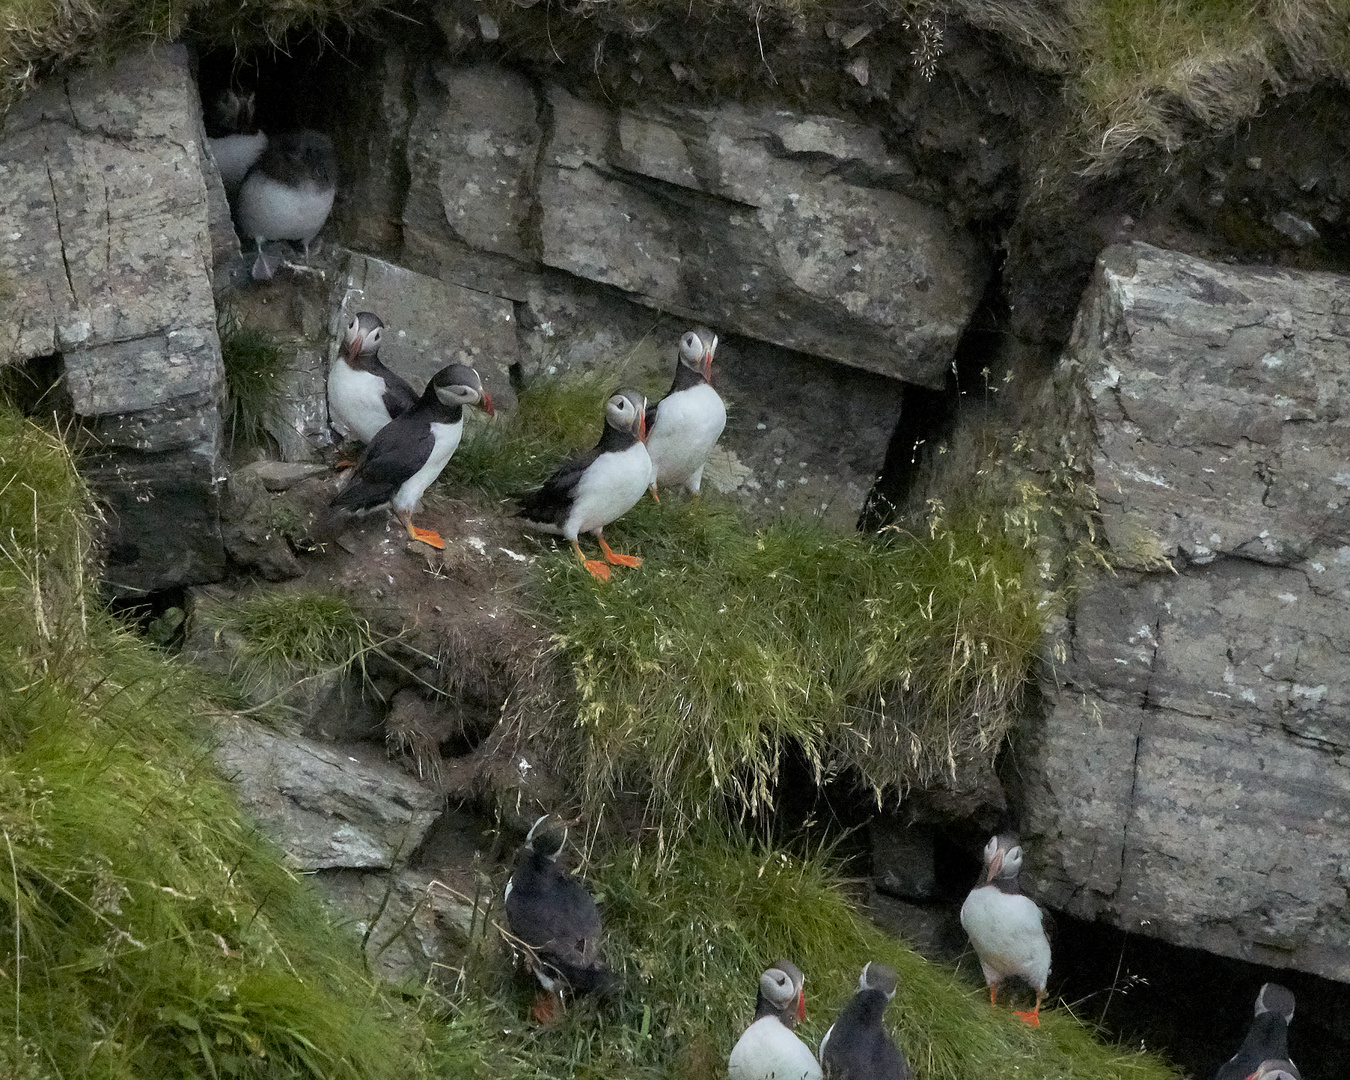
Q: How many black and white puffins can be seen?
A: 12